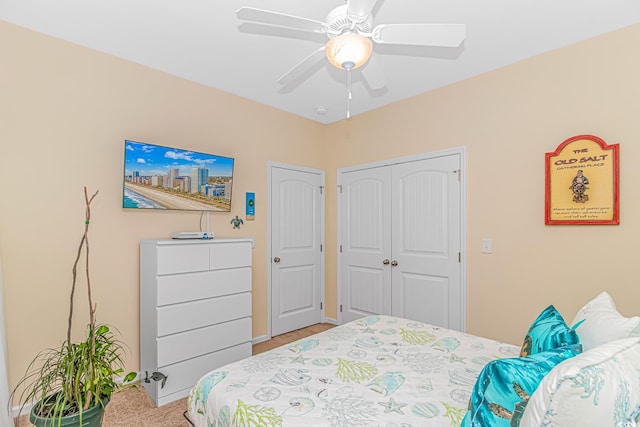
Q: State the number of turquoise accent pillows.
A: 2